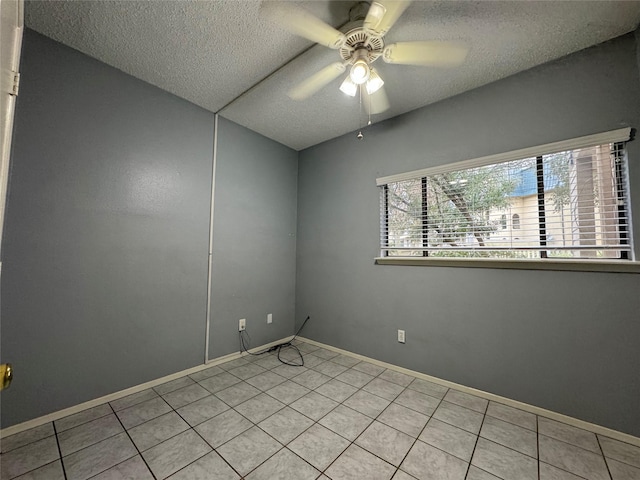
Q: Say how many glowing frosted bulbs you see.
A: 3